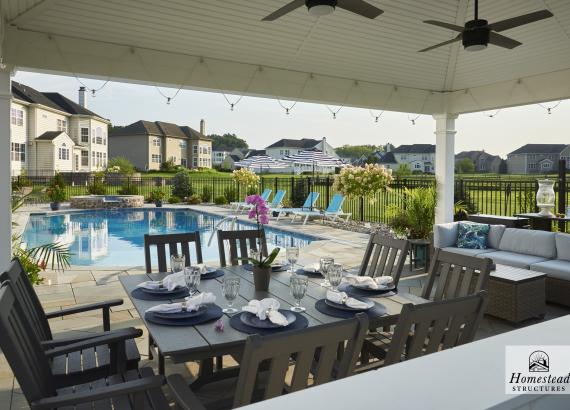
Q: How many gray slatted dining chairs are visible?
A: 8